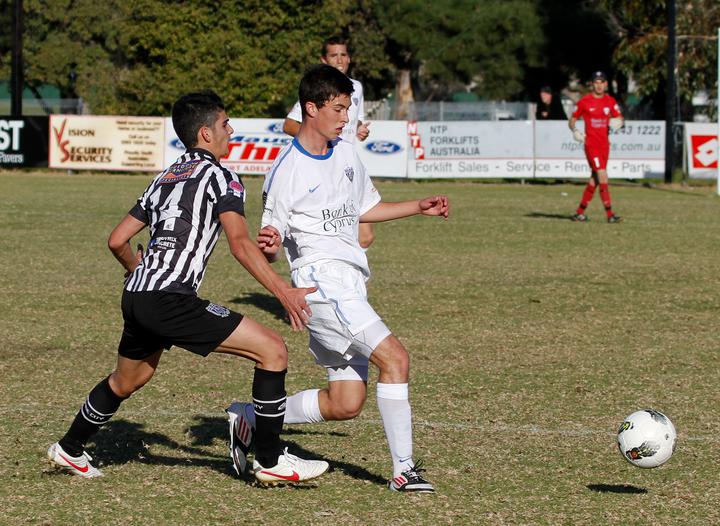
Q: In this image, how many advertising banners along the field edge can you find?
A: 5